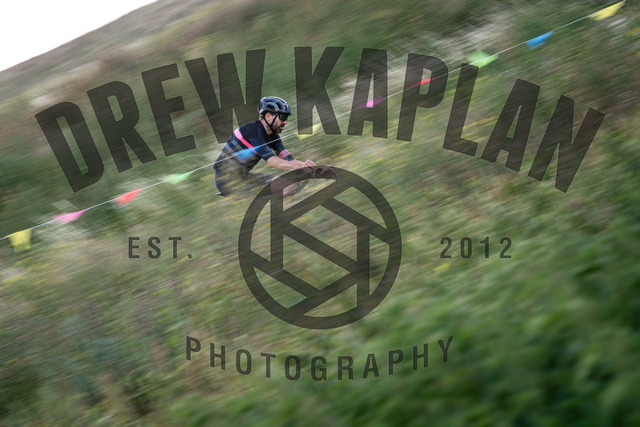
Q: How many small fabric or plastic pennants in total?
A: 11